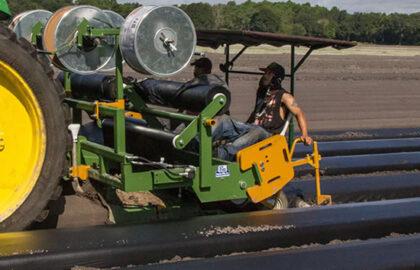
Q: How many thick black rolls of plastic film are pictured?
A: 3